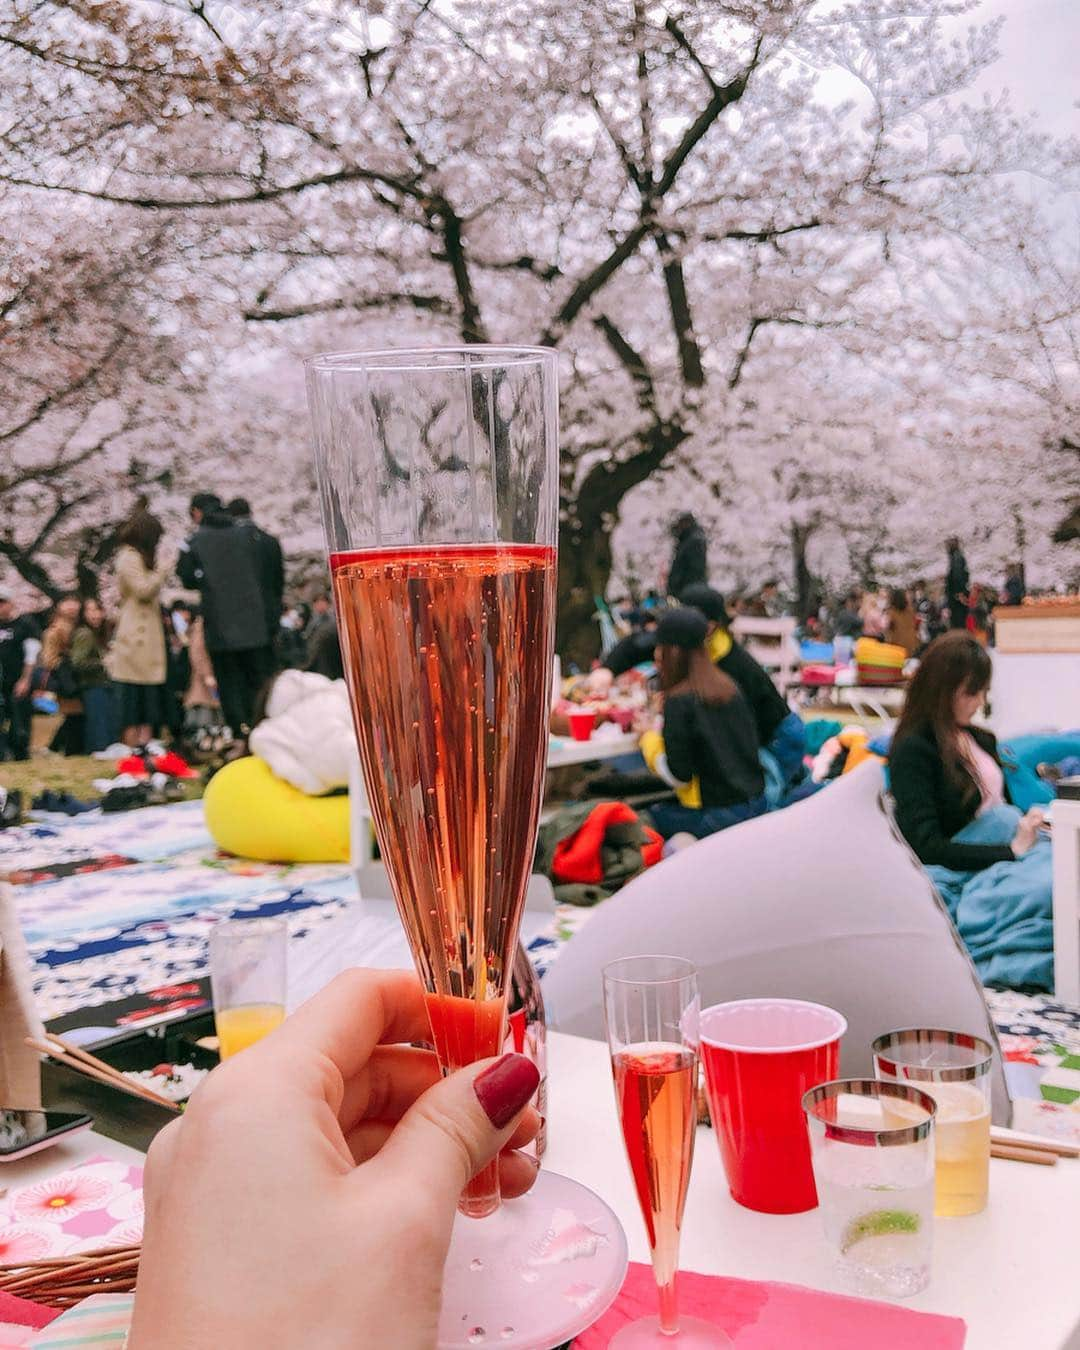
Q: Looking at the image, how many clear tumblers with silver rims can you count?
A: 2